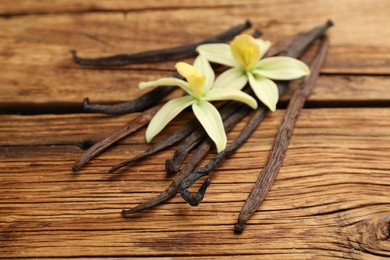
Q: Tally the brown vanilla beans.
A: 8